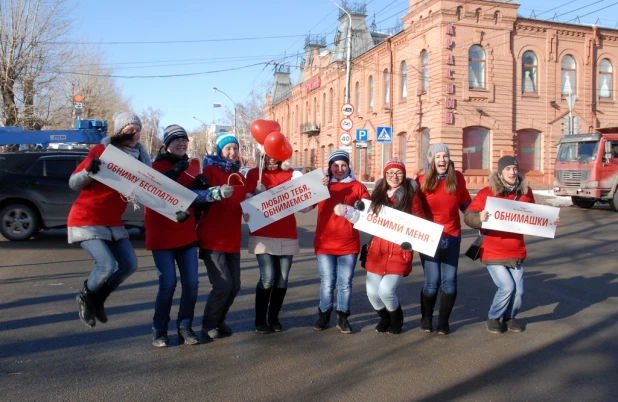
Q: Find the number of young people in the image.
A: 8